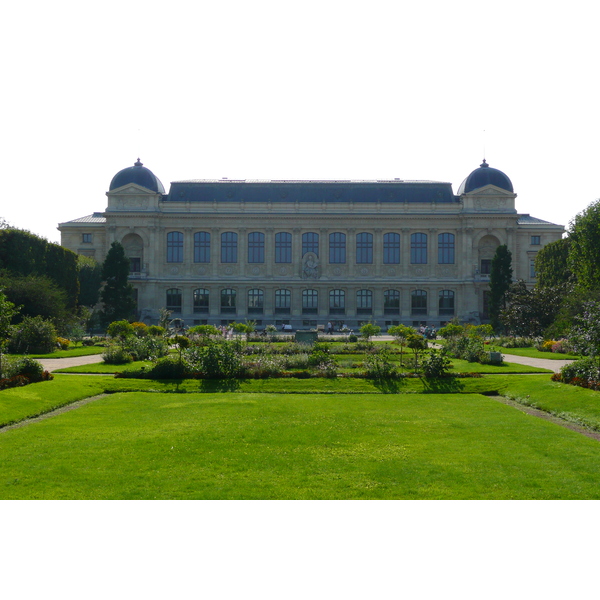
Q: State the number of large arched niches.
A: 2